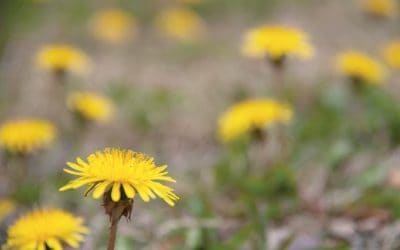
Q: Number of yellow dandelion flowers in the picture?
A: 13